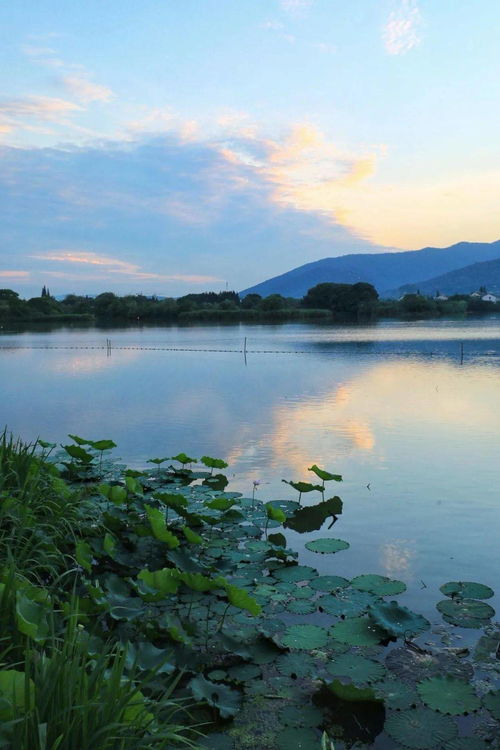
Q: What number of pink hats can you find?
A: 0